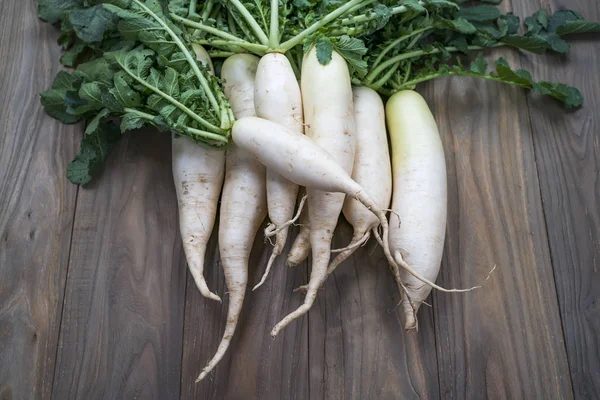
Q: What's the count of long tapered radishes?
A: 7